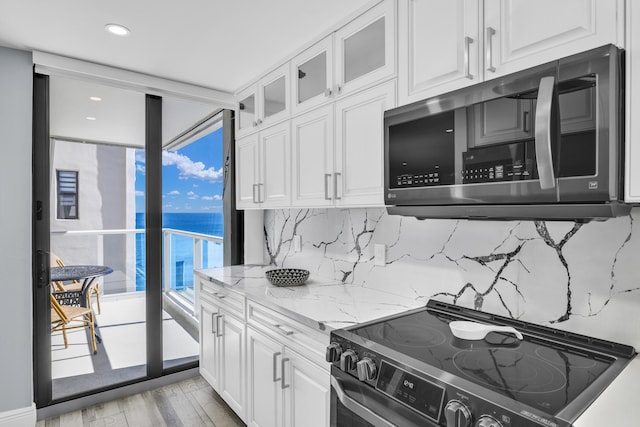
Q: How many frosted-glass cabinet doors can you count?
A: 4